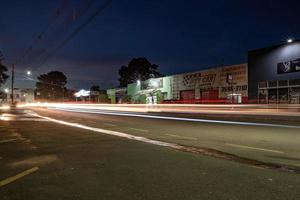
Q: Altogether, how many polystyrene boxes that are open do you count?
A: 0